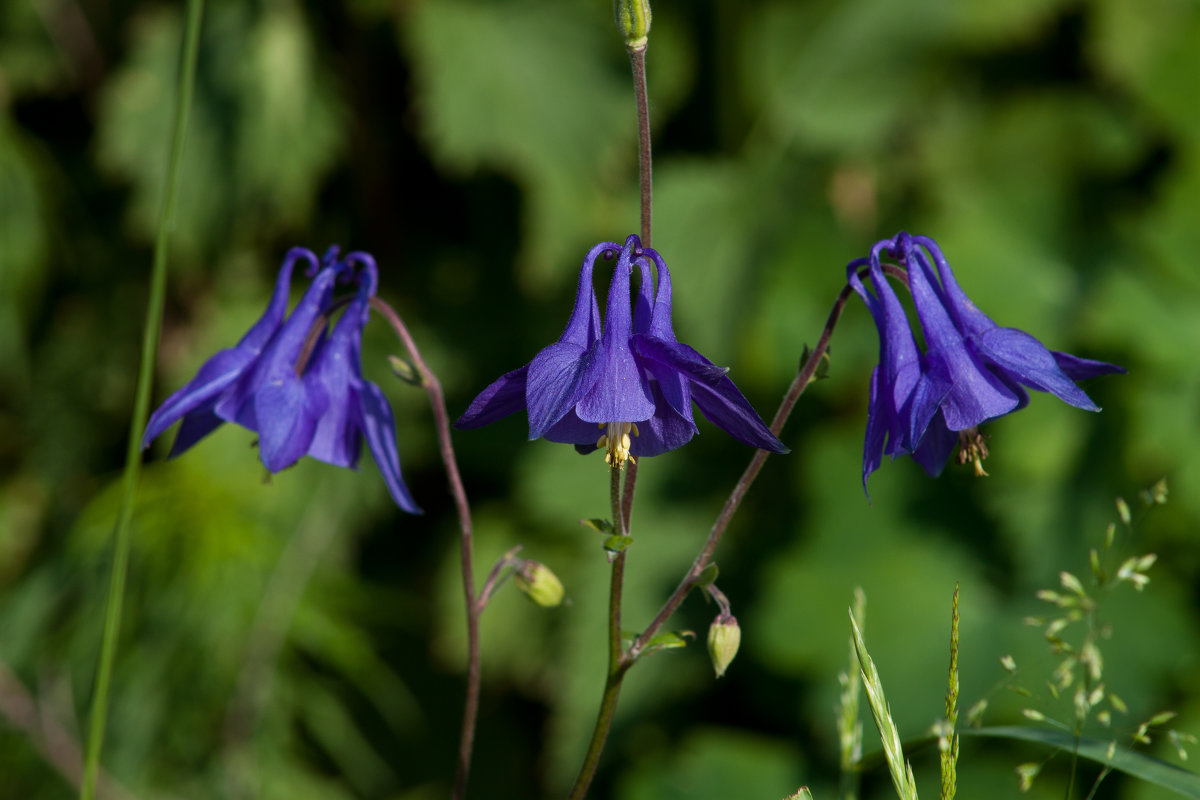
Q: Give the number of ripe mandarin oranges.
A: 0